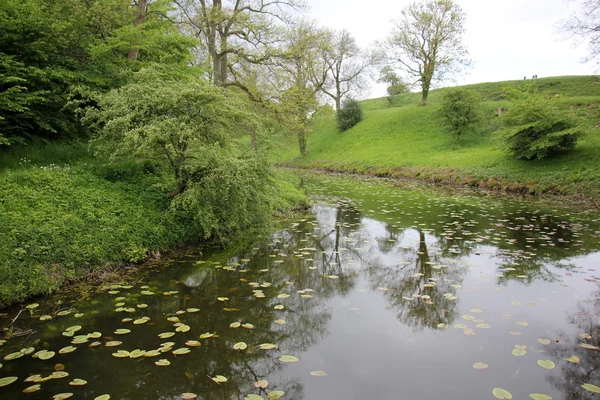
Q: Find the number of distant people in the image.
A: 3